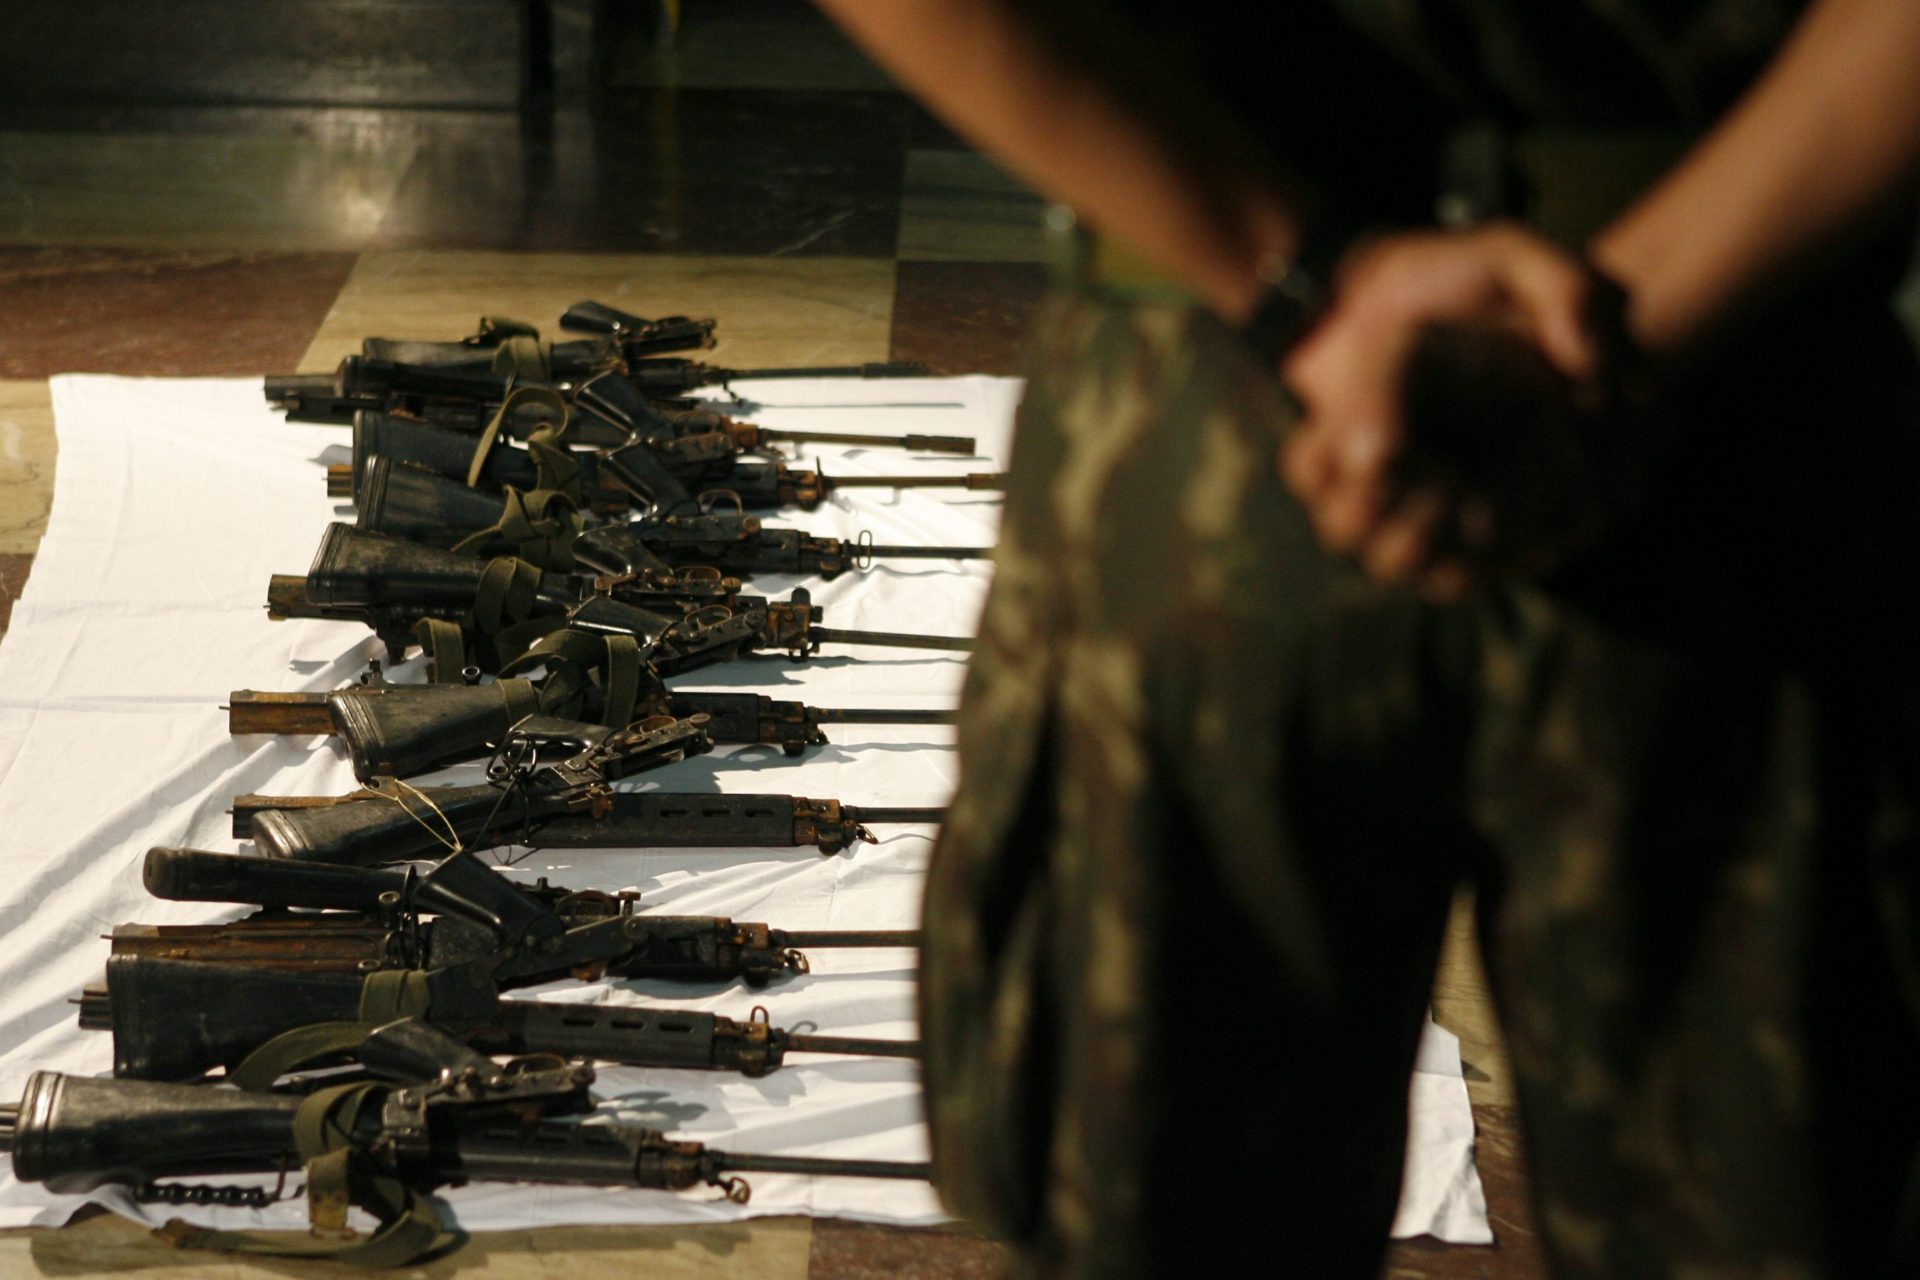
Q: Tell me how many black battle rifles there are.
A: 10